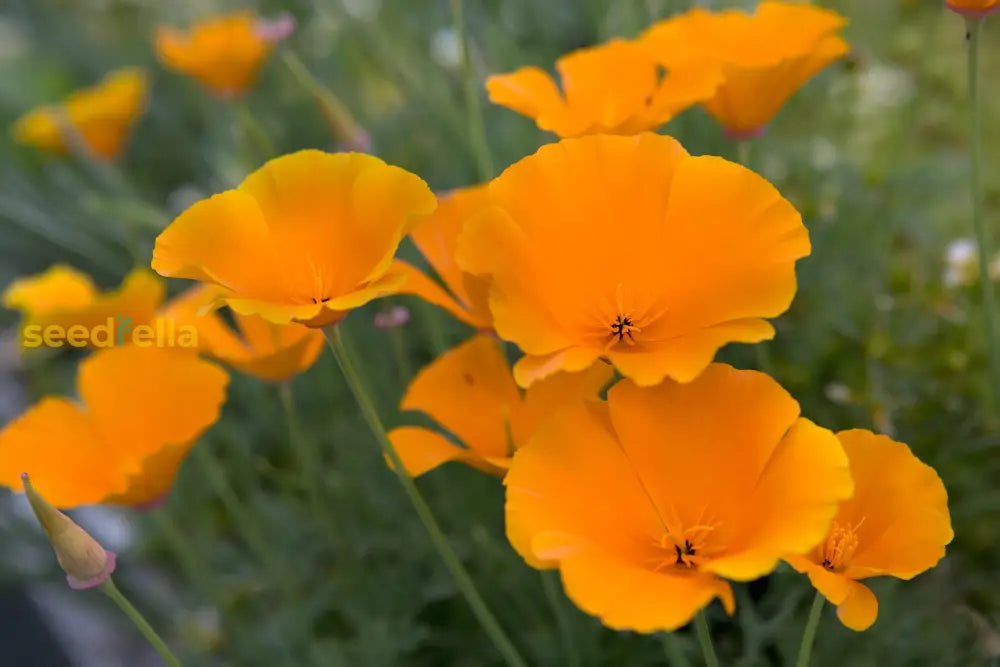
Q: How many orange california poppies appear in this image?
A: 14